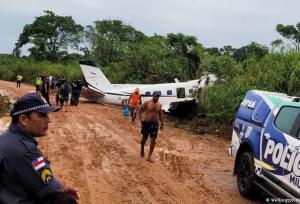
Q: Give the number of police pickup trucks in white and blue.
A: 1